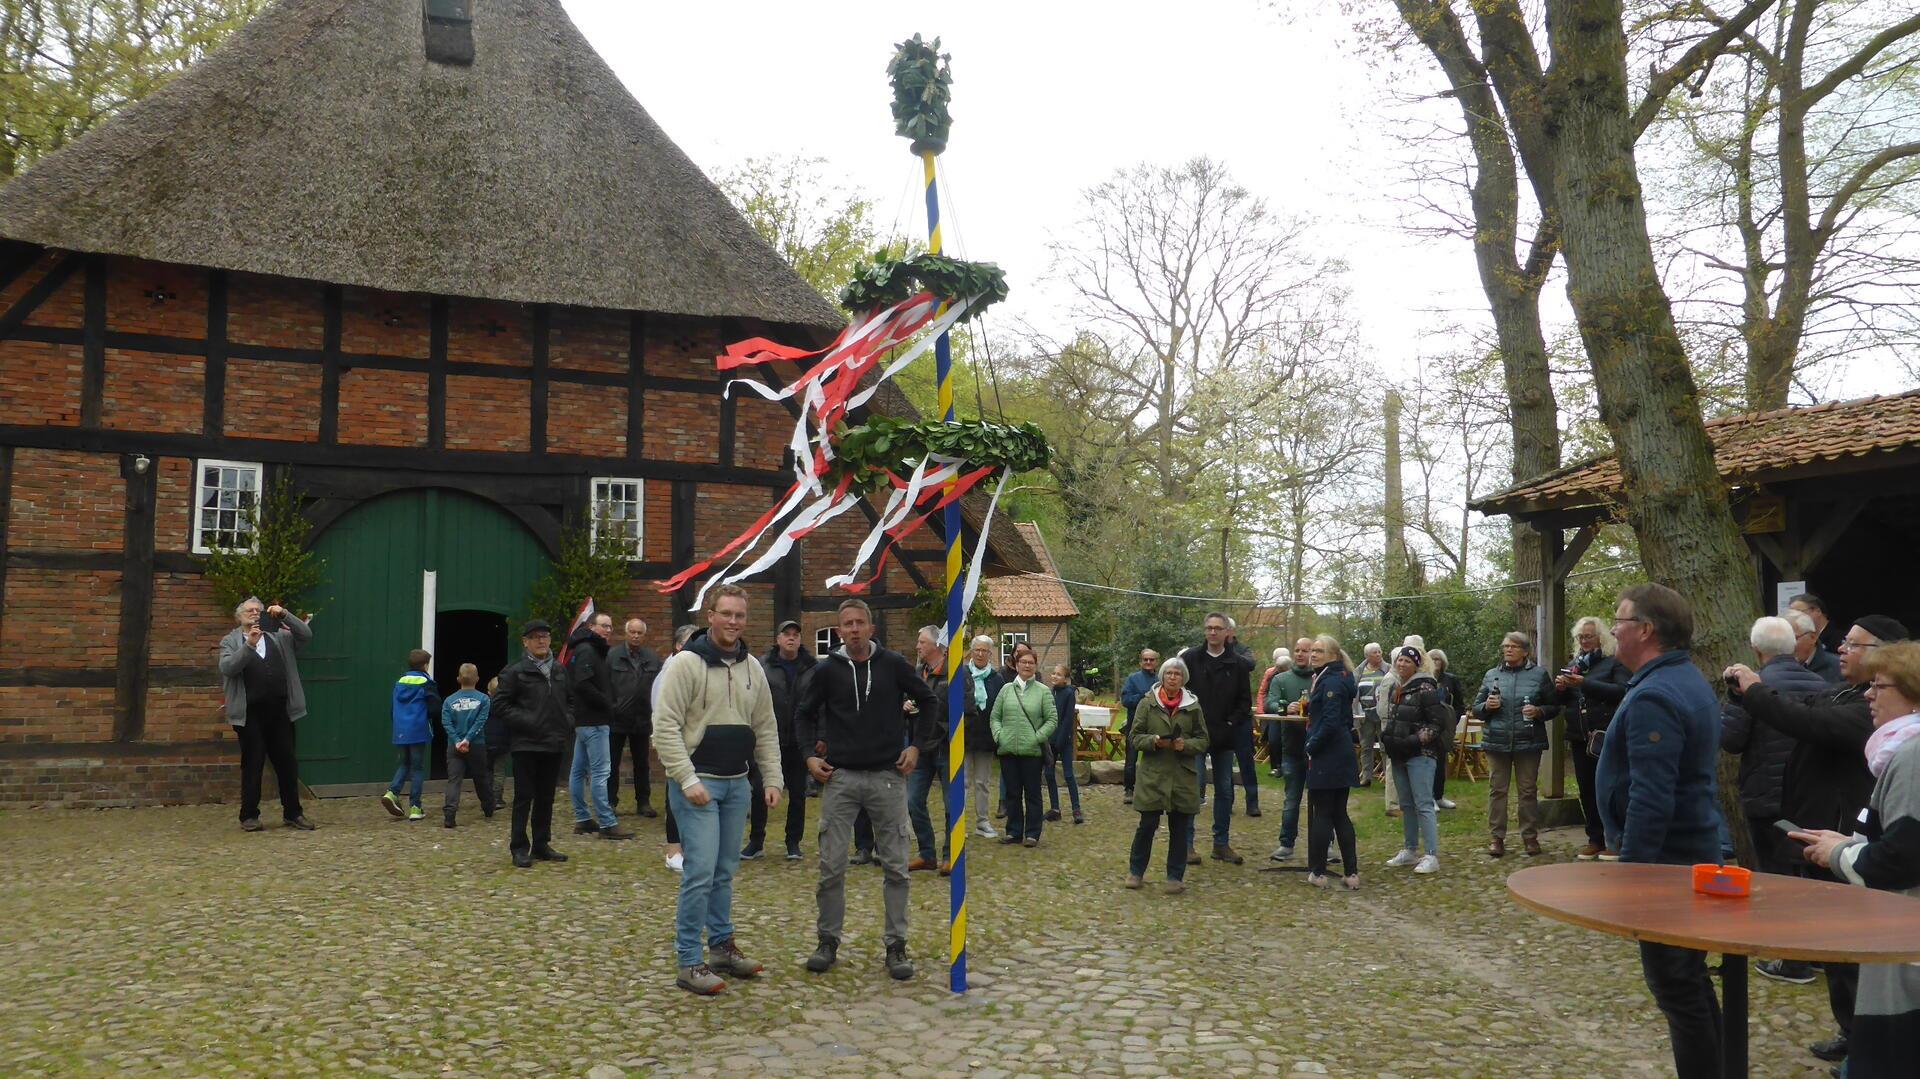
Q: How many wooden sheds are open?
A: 1